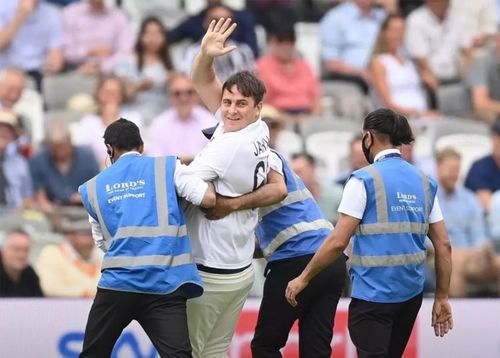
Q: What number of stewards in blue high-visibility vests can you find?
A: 3